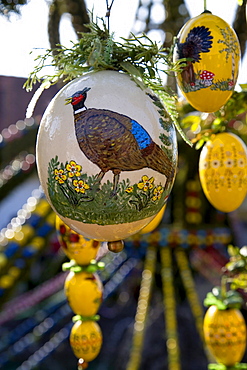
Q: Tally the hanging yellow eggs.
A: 7